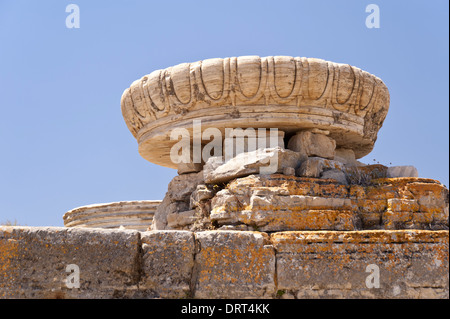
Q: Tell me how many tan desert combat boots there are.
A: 0